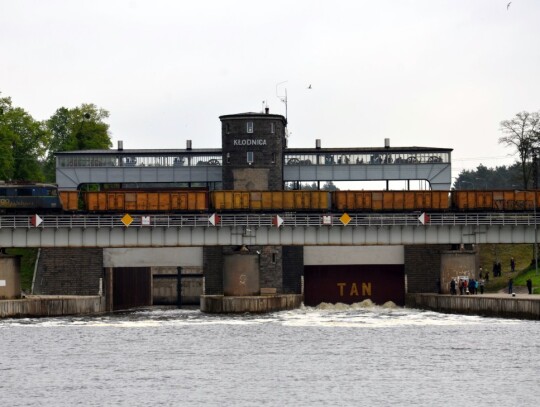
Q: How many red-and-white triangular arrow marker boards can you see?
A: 4